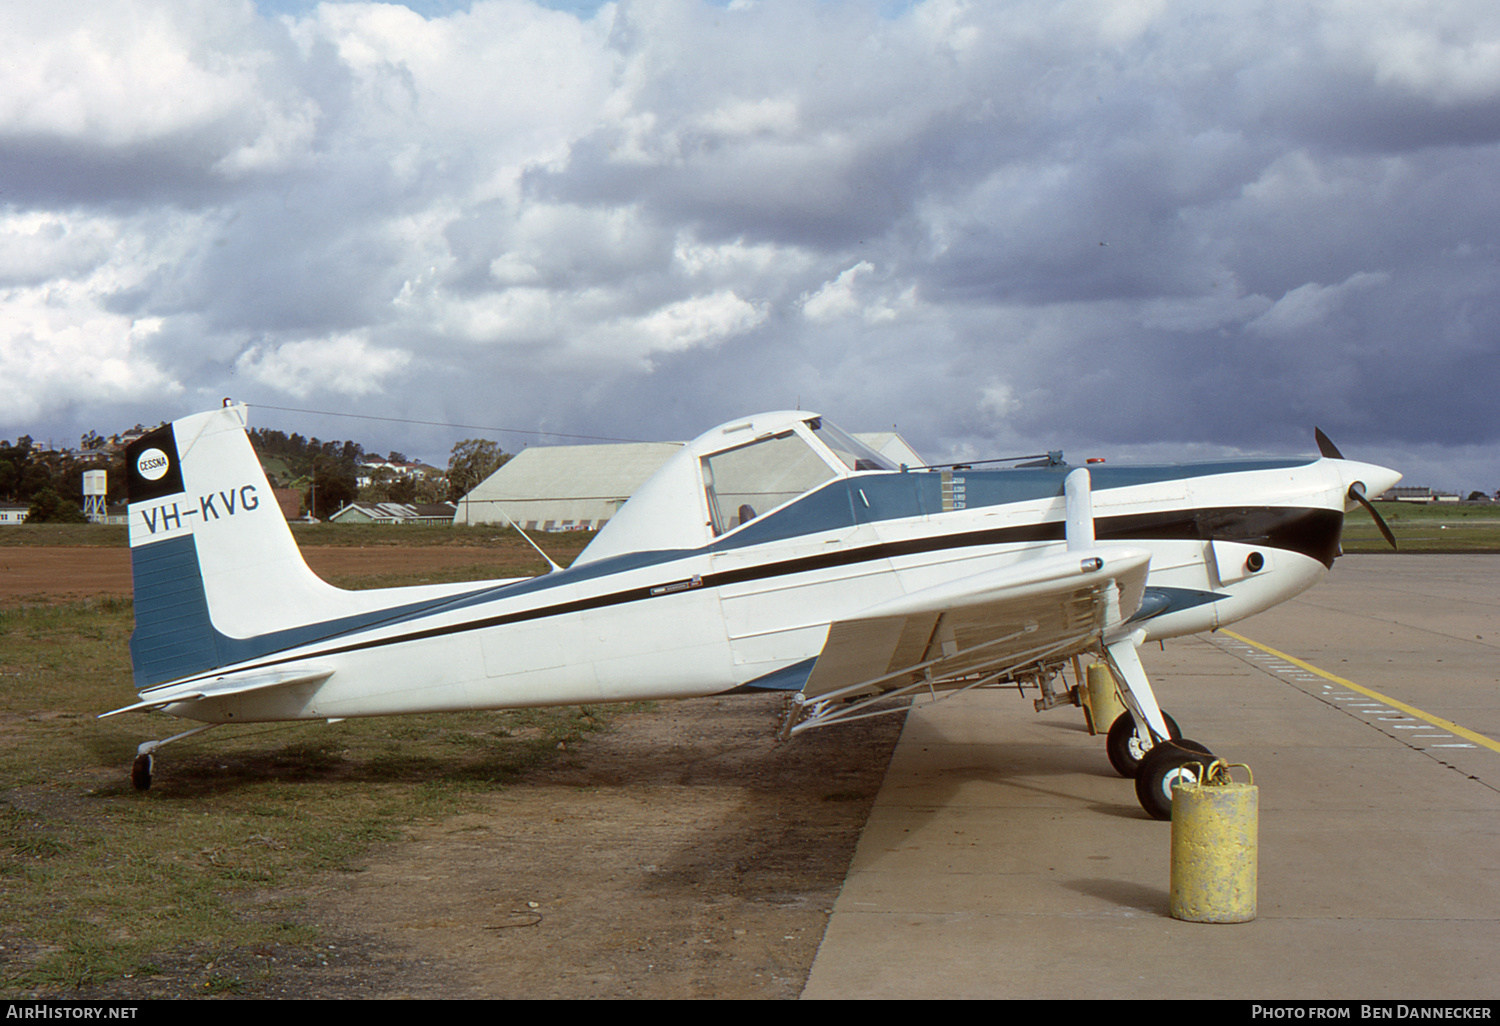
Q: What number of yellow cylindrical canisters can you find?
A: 2